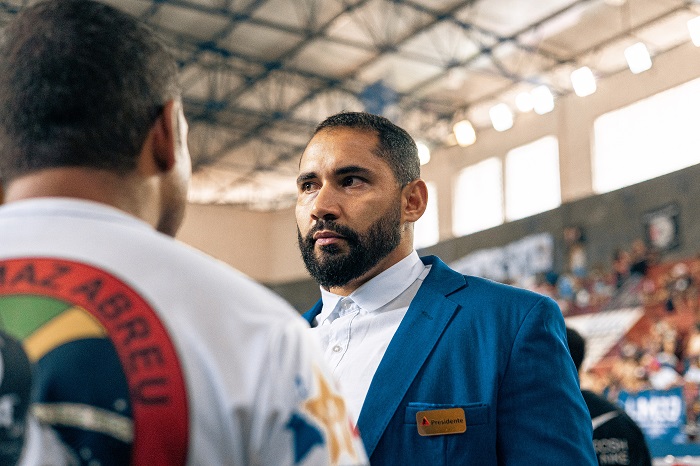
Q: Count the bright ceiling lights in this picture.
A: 8